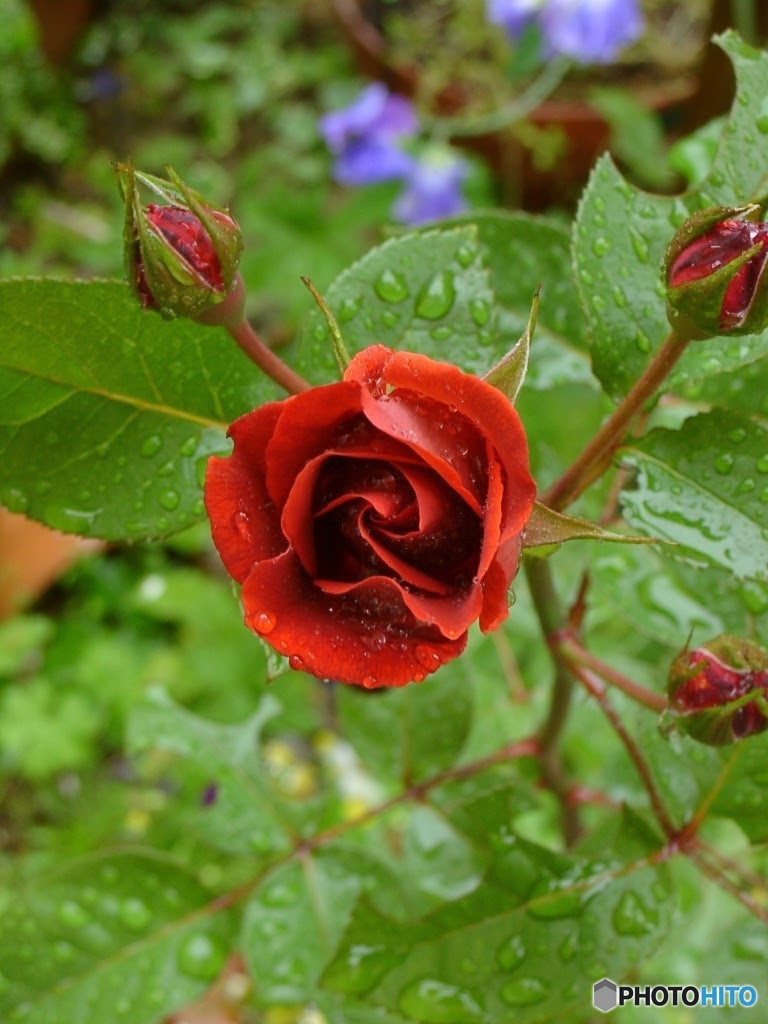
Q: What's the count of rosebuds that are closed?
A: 3